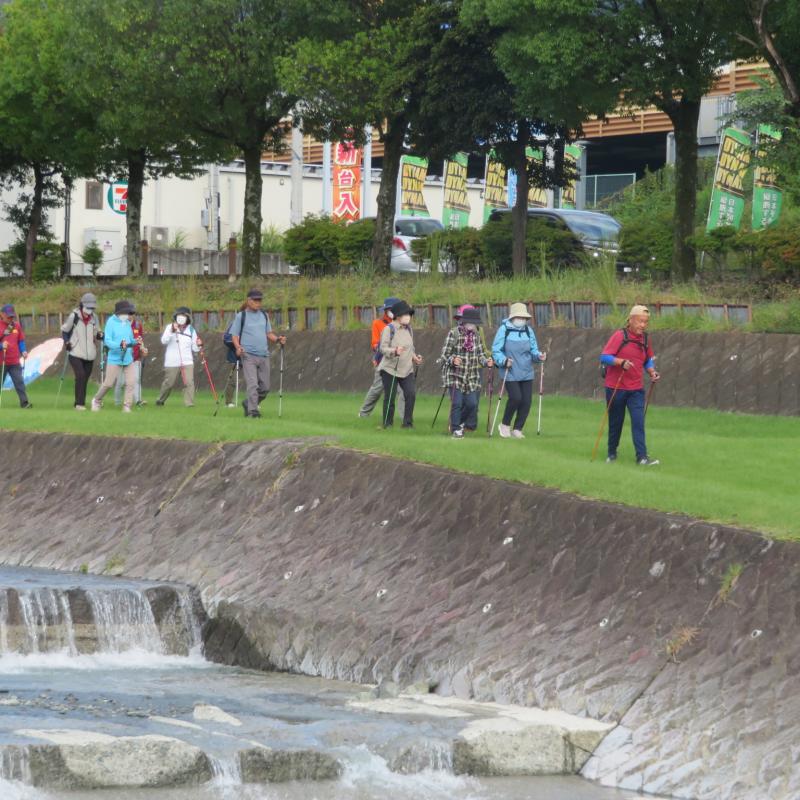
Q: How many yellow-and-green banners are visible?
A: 7